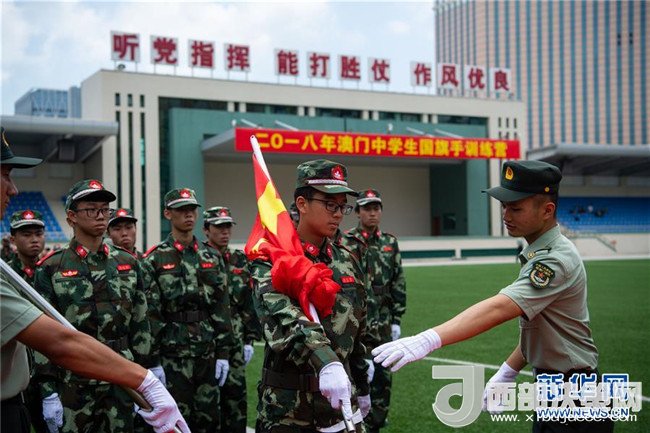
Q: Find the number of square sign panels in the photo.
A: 12